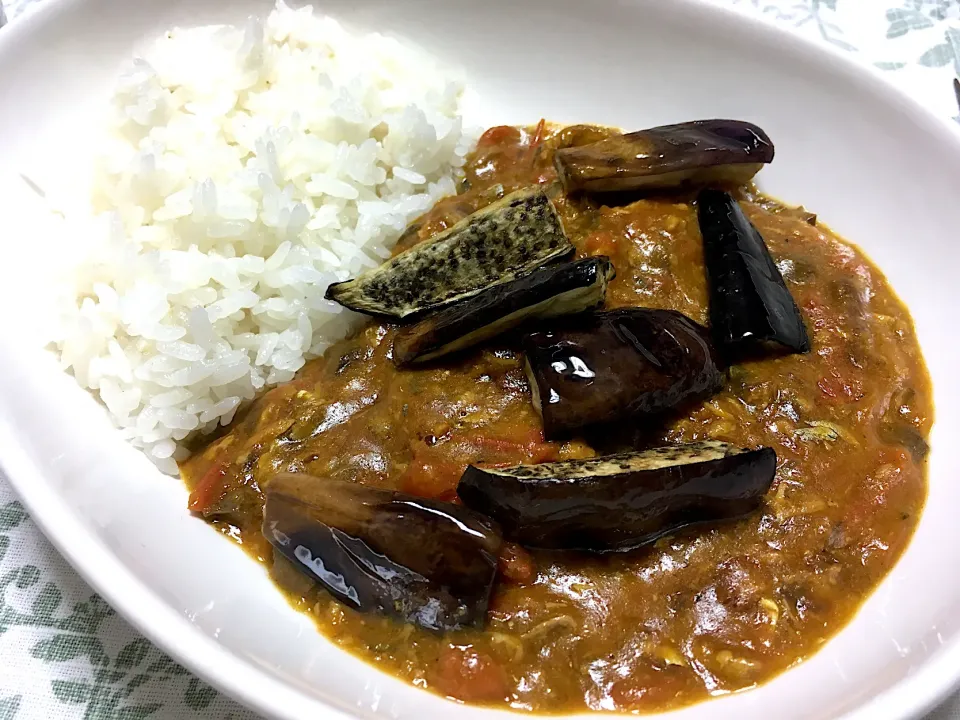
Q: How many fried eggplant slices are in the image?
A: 7